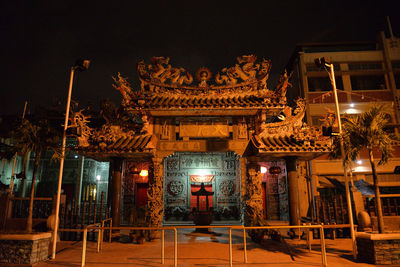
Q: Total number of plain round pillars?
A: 2